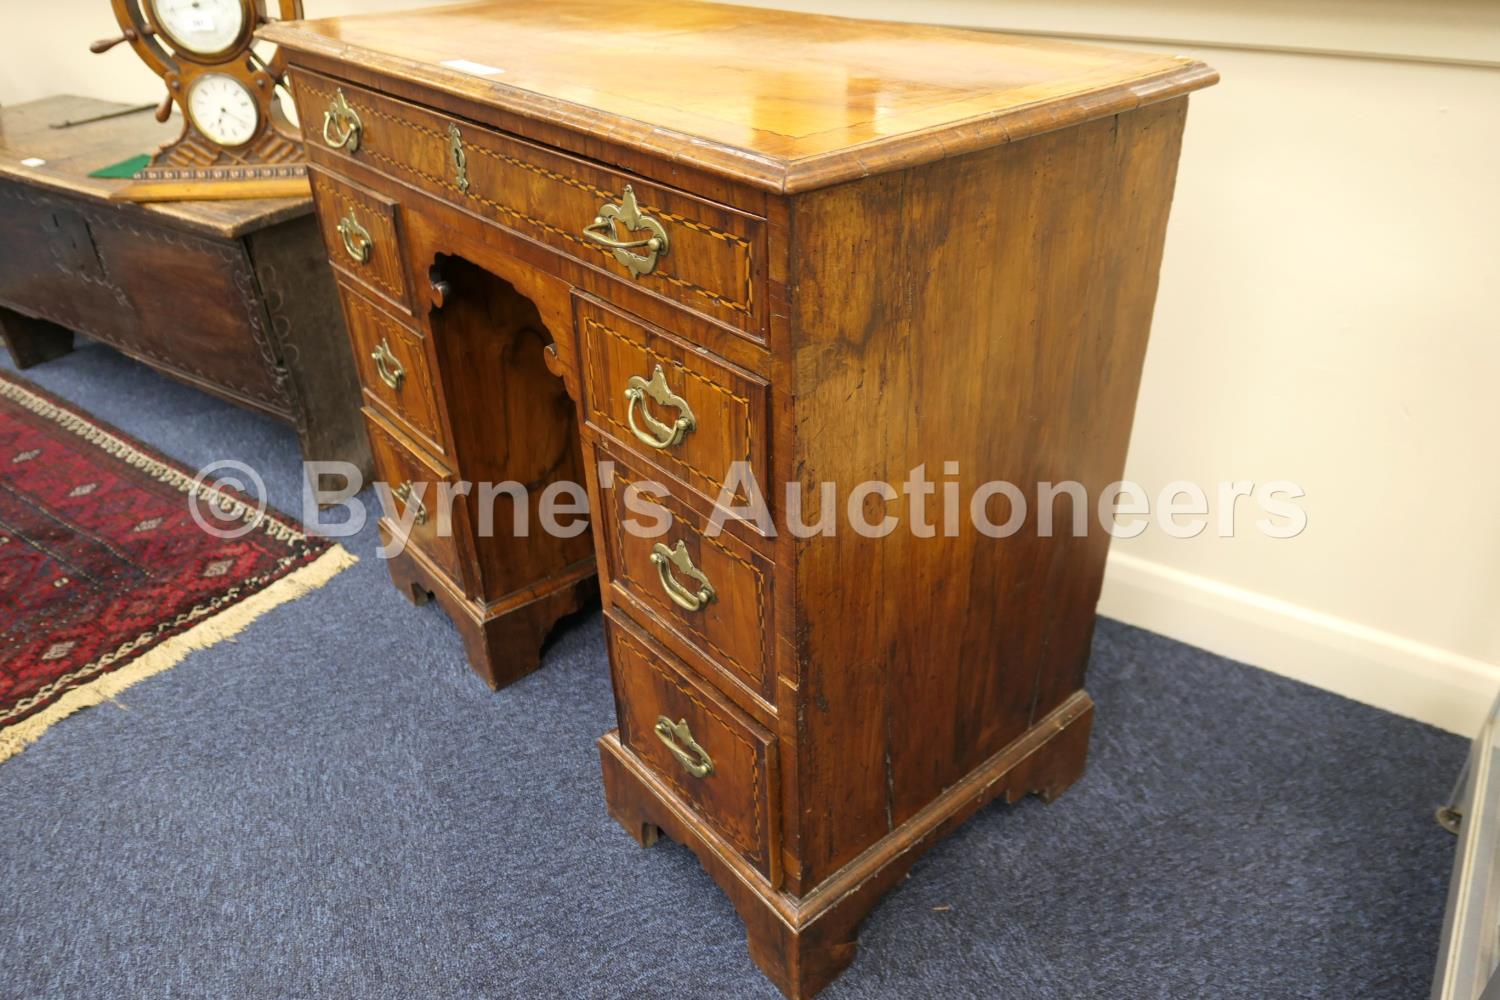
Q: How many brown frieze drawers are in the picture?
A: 1